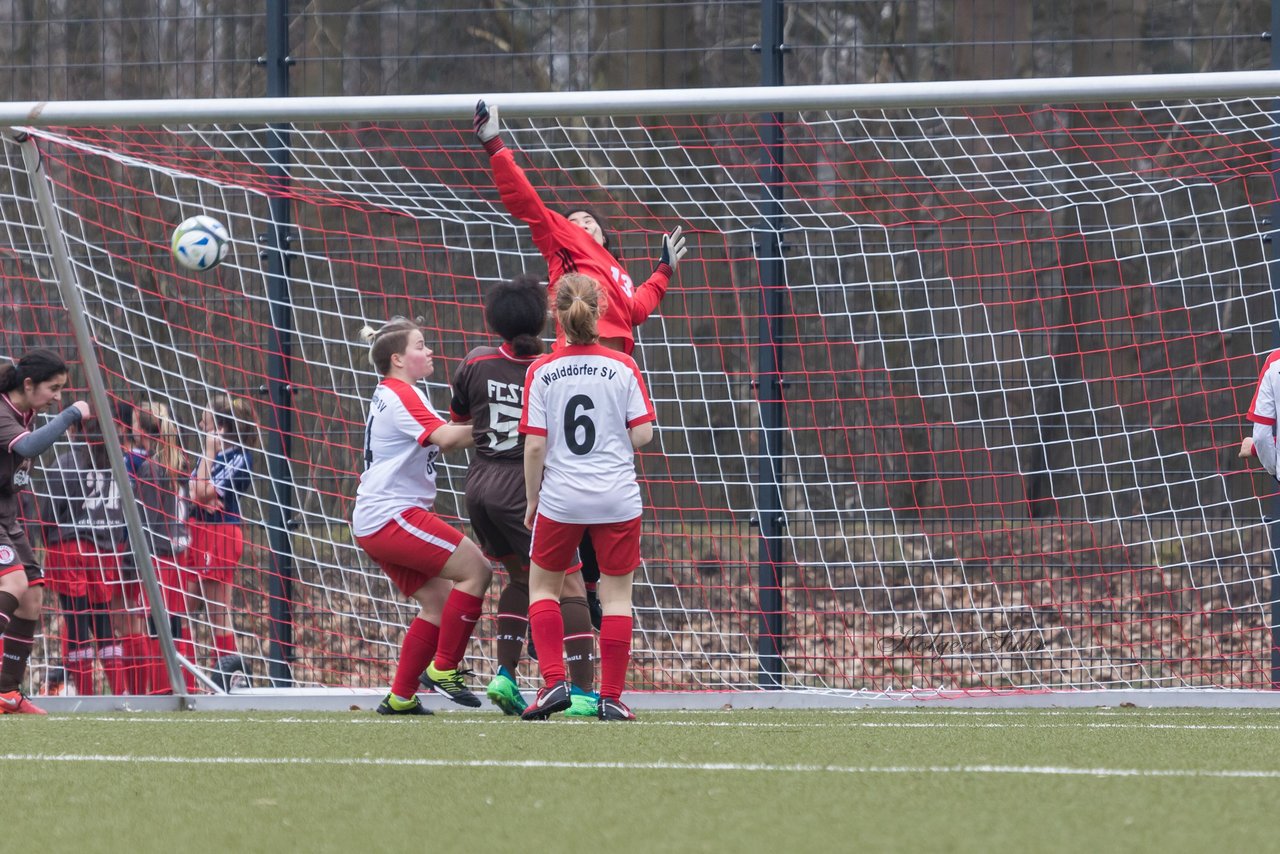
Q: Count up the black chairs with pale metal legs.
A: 0